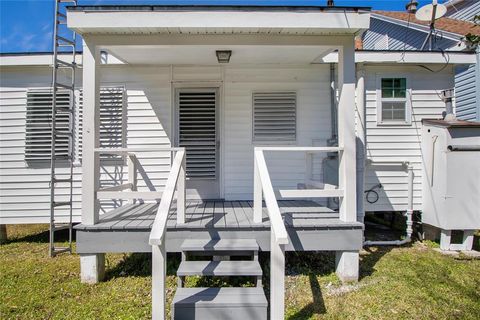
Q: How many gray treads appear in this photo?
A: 3